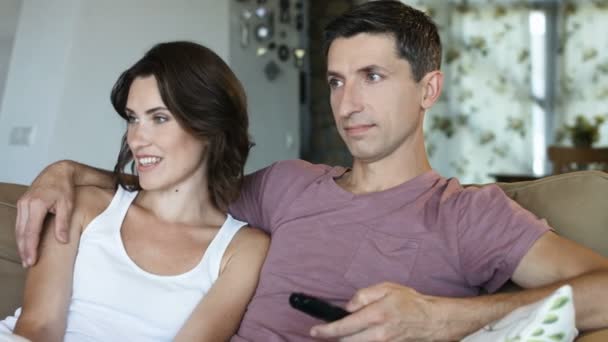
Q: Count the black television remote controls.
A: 1